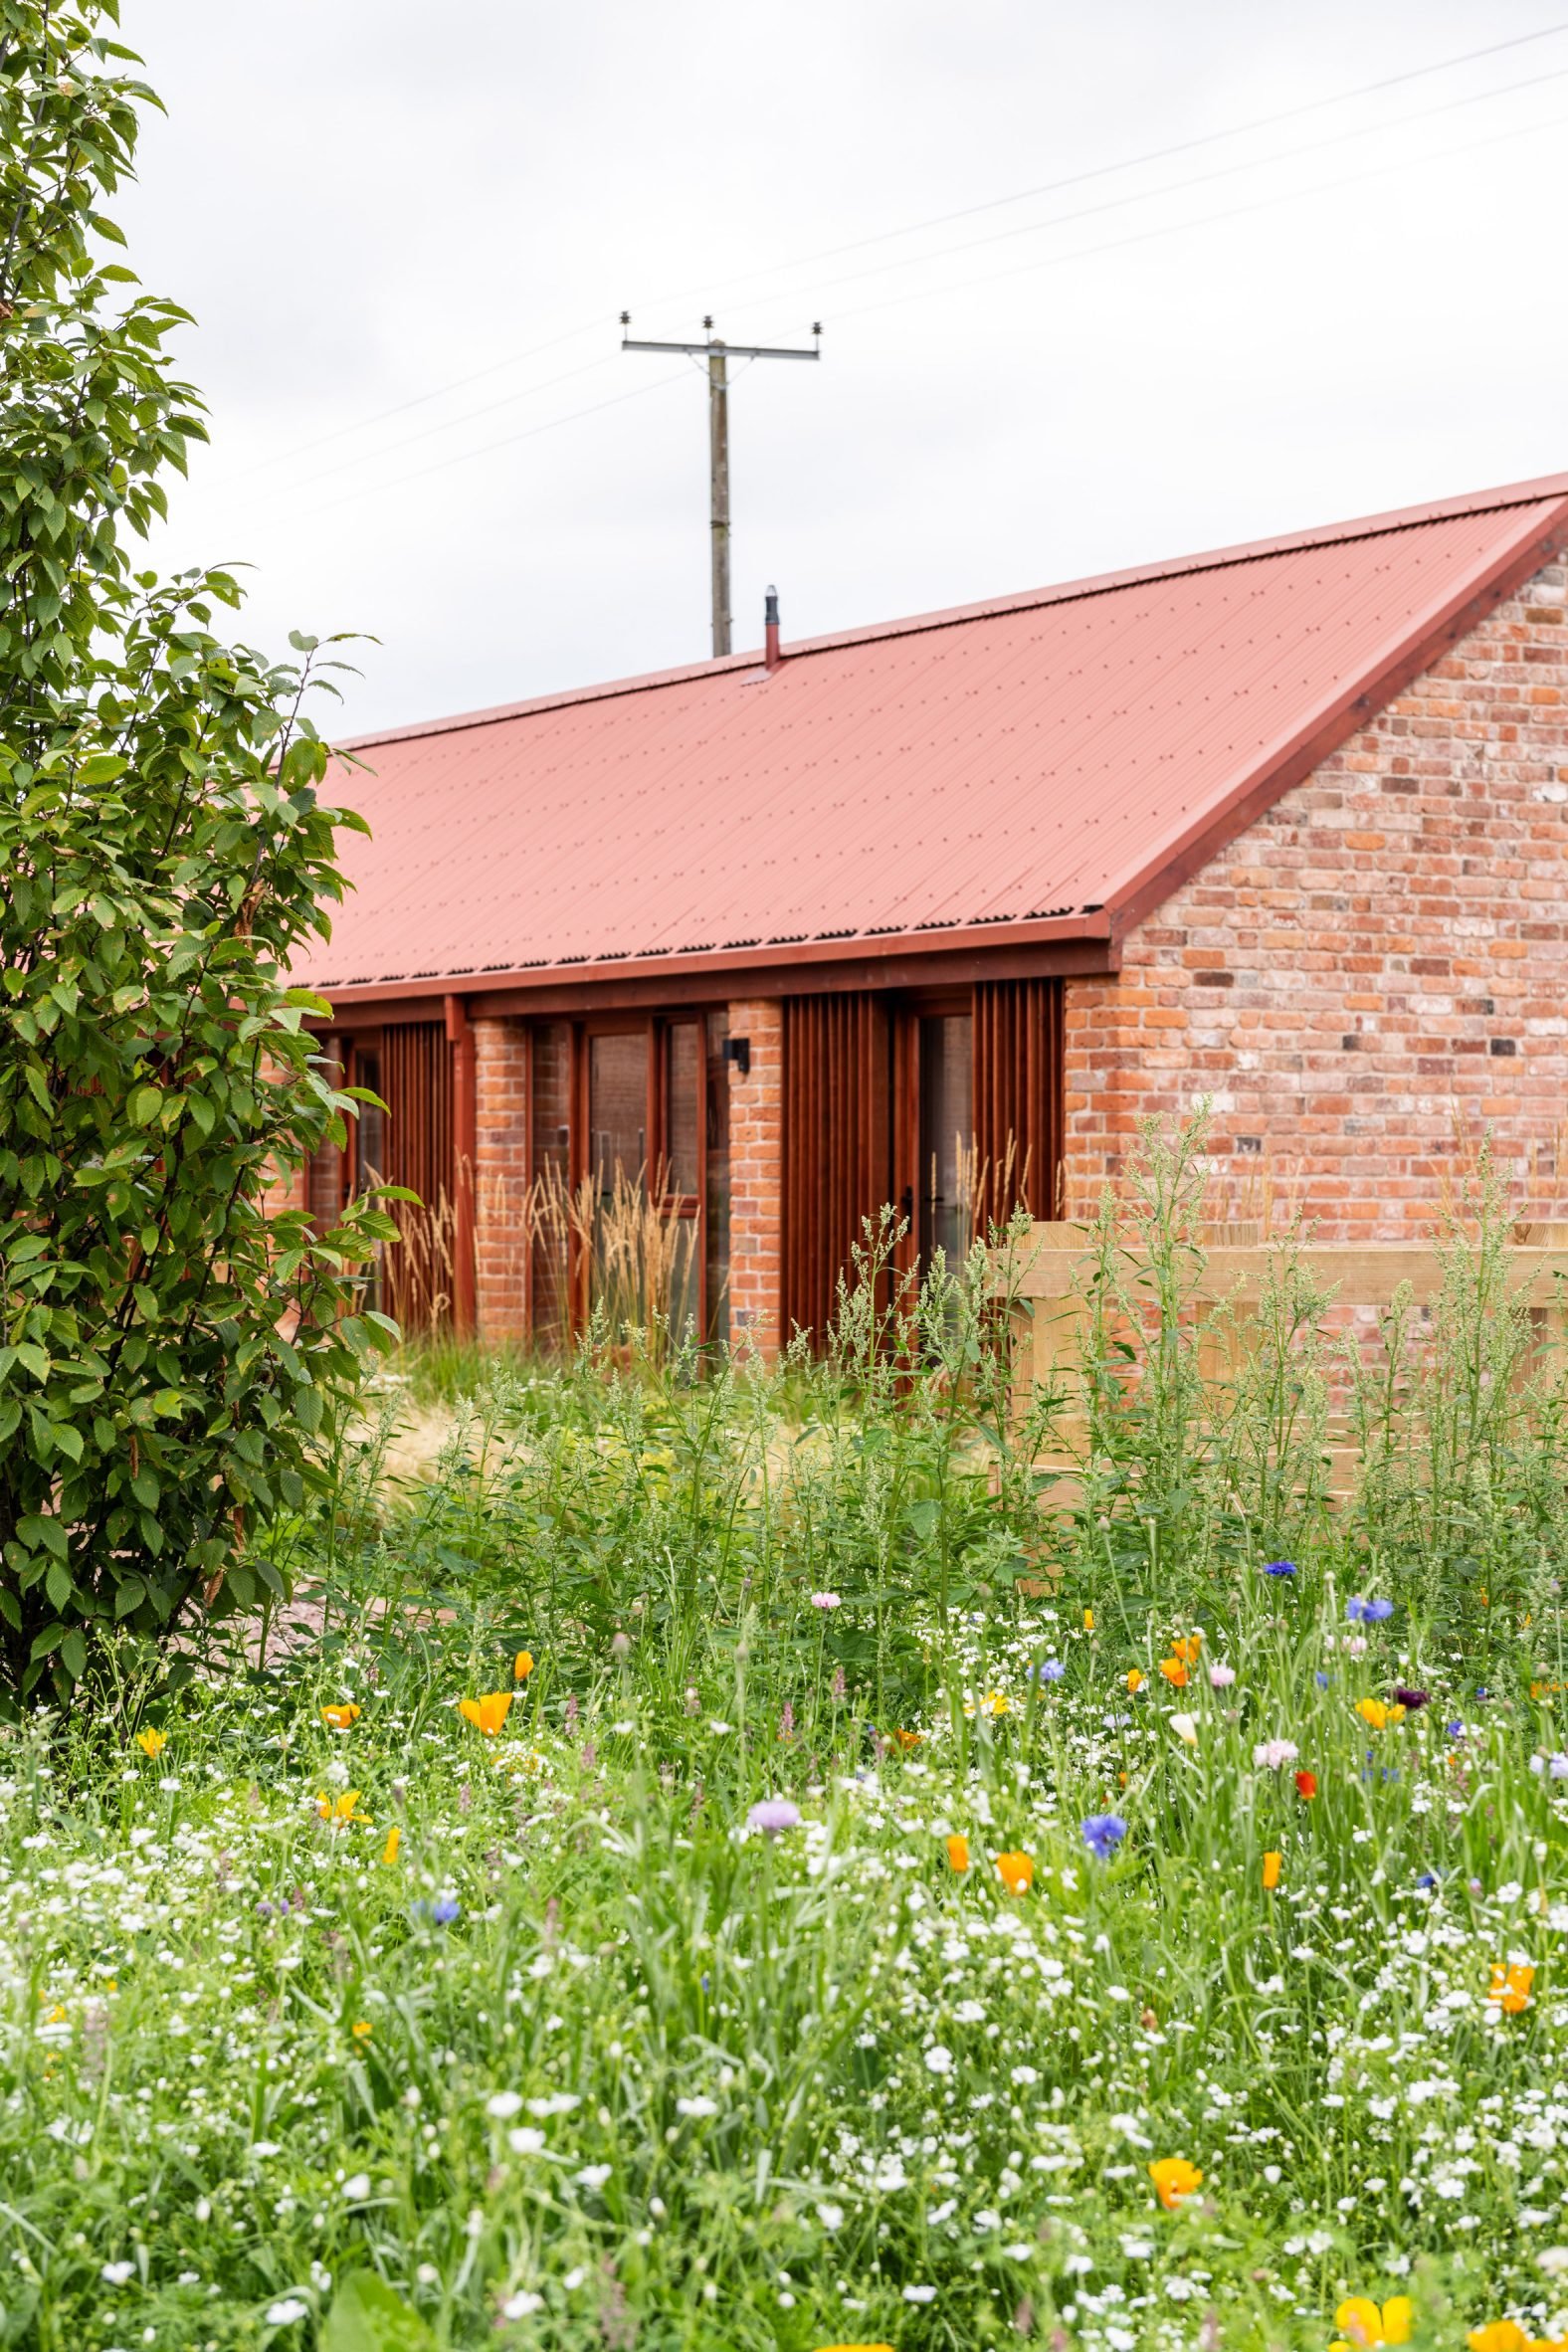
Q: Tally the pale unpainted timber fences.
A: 1